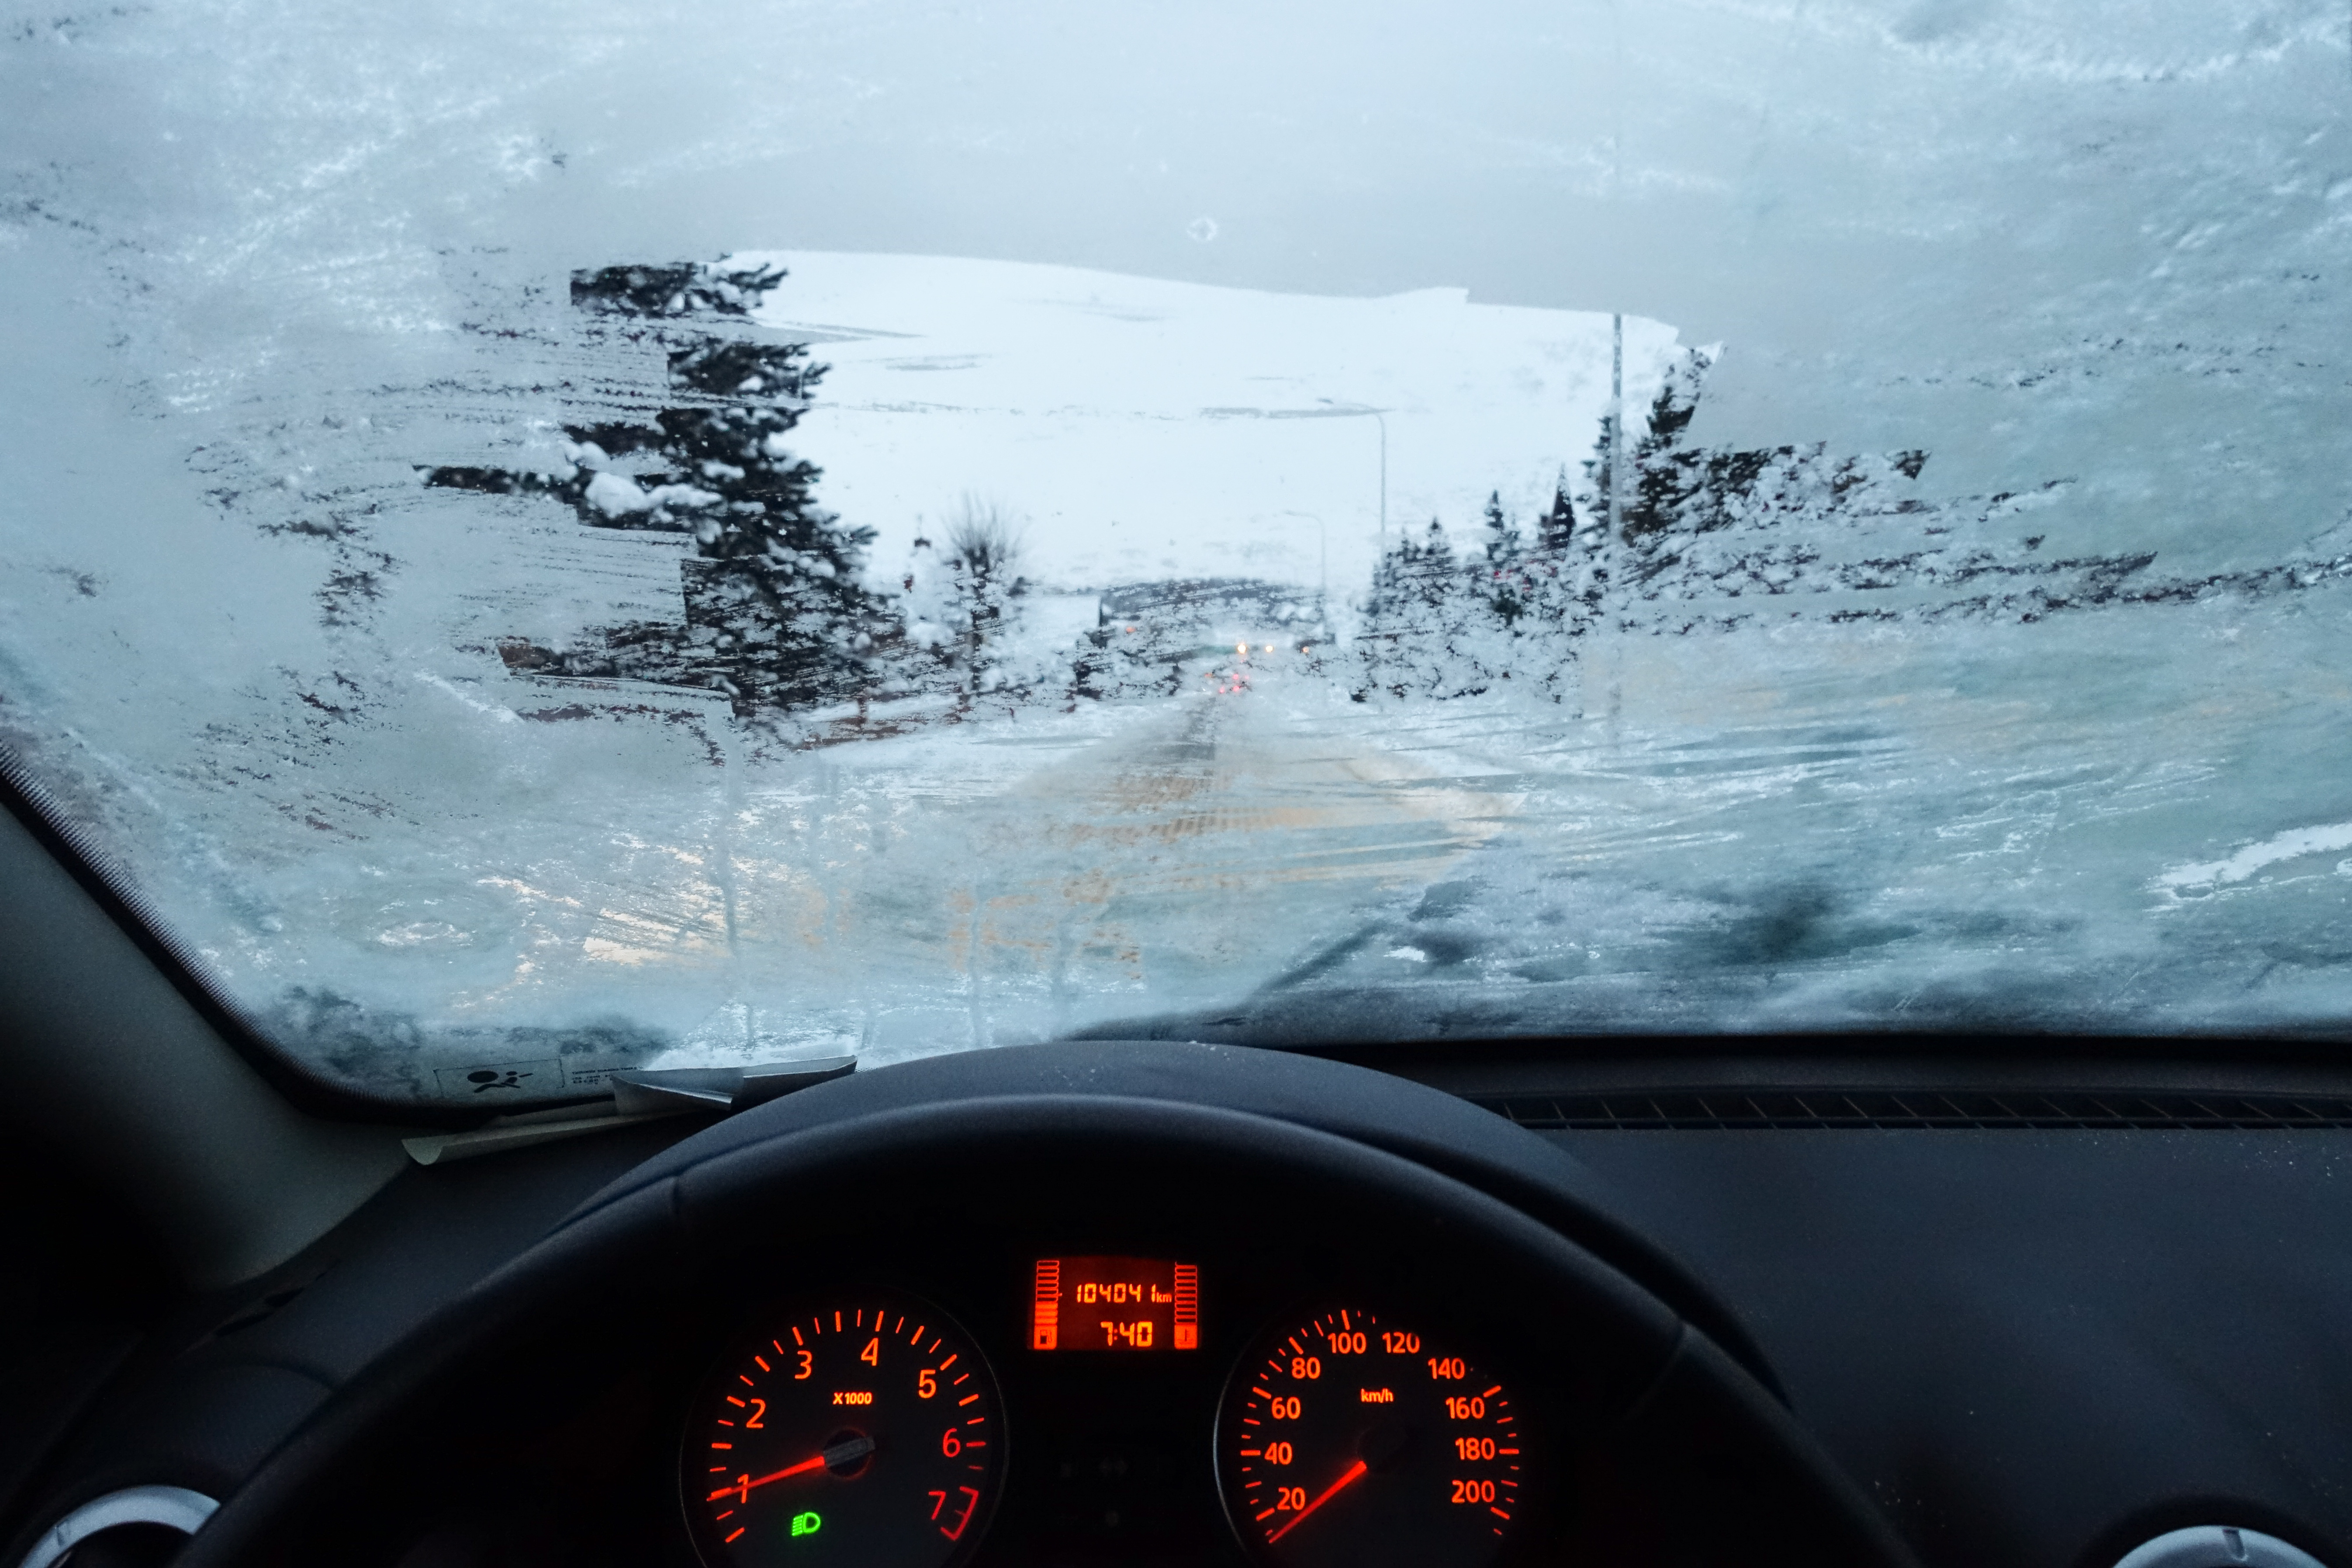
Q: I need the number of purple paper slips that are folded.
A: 0